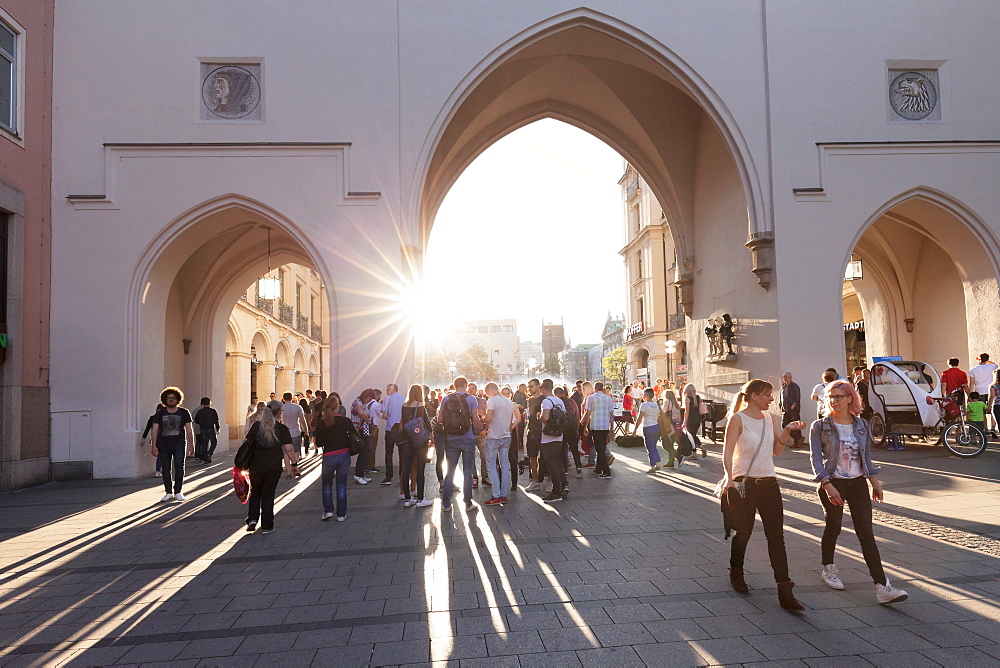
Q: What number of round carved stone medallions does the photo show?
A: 2